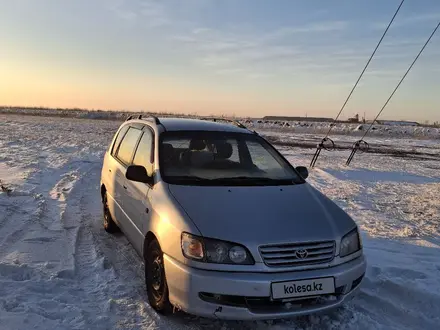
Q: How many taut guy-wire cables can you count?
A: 2